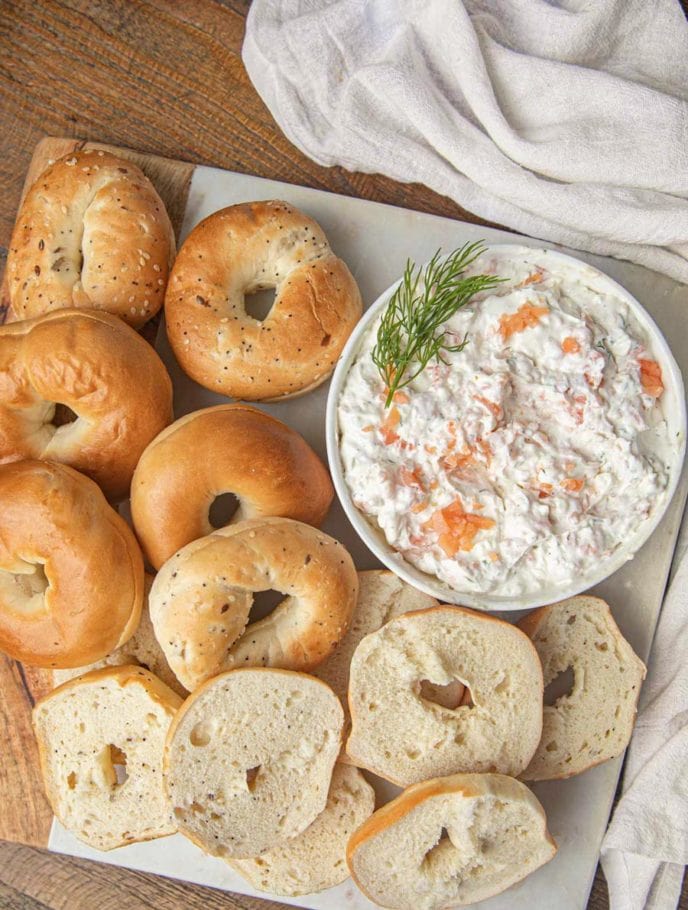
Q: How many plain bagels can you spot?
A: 3